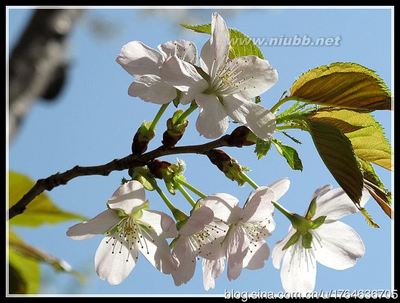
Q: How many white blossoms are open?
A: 6